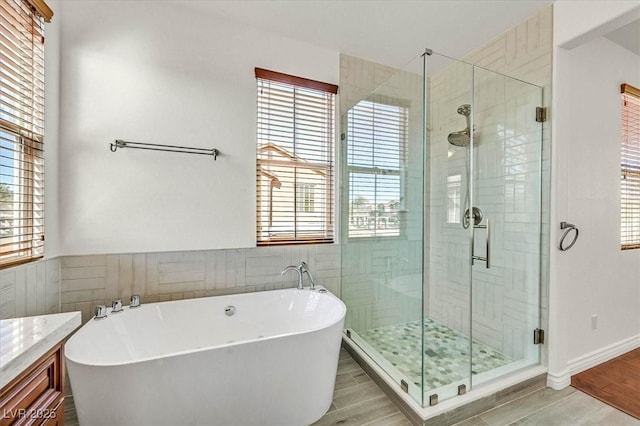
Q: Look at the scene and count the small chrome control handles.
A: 3